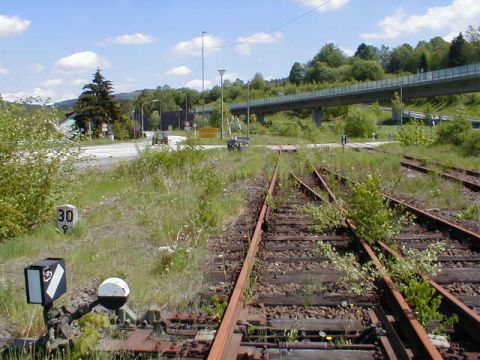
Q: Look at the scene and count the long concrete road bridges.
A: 1